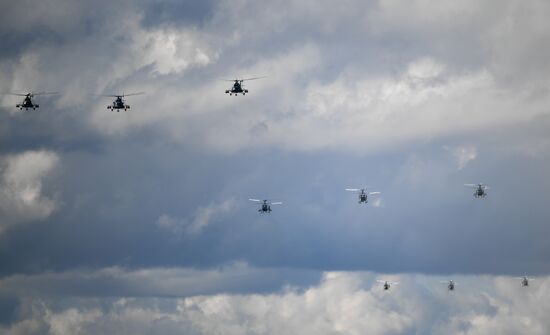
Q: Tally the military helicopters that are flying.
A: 9